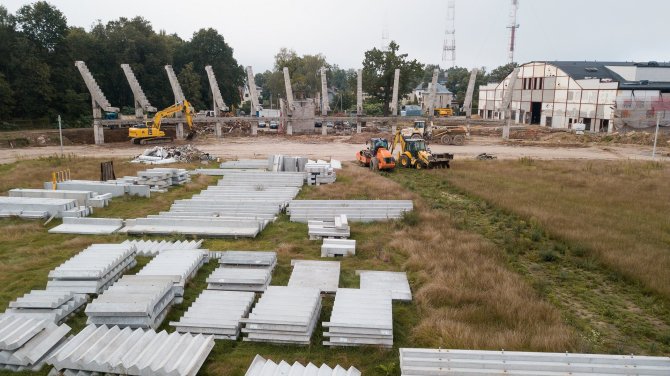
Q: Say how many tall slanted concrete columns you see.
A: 12